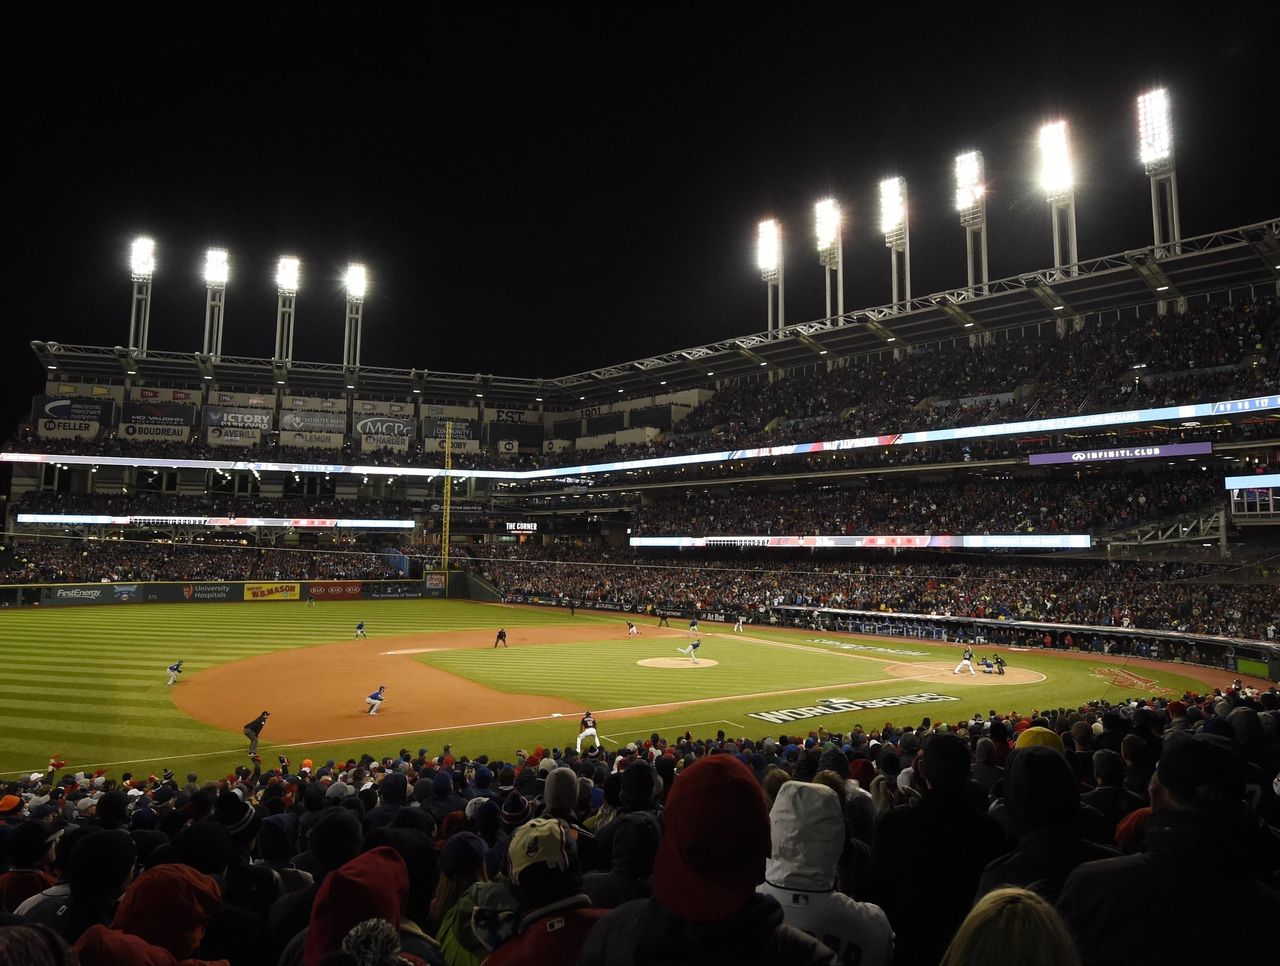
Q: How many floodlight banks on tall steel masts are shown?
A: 10